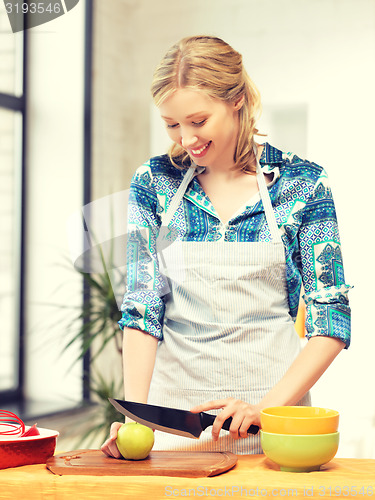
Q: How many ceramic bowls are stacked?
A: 2